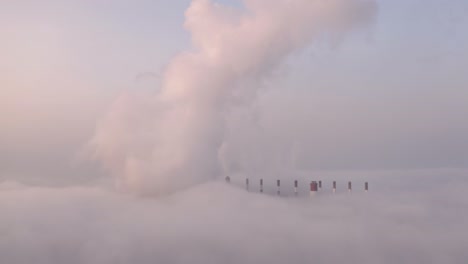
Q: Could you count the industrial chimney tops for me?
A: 10